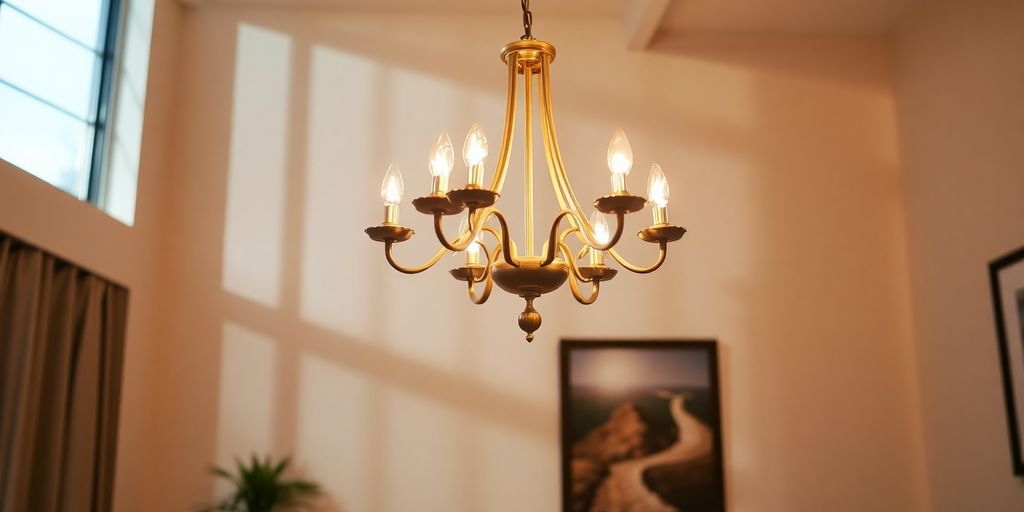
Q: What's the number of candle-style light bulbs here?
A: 7